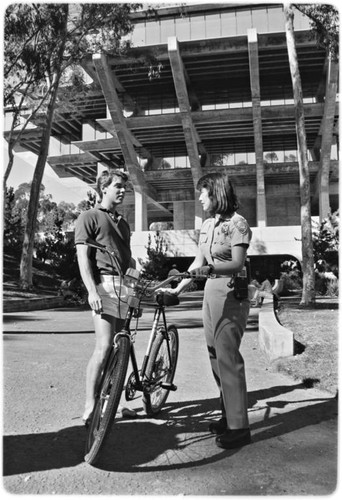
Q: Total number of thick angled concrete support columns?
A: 4